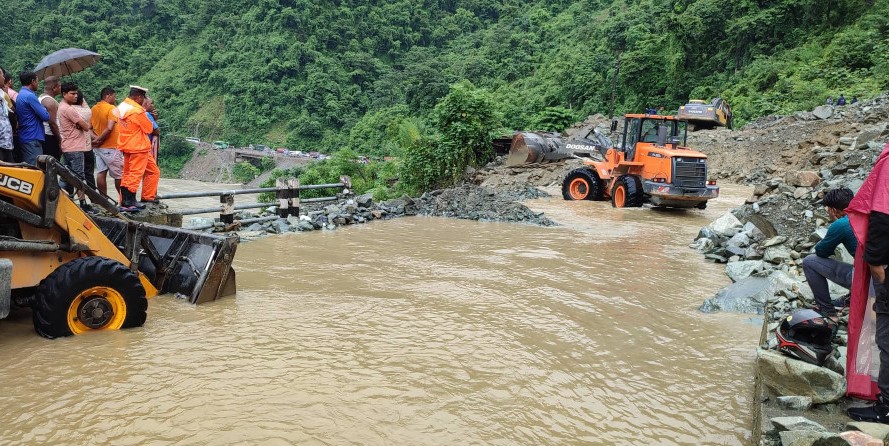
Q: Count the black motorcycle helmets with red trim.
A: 1